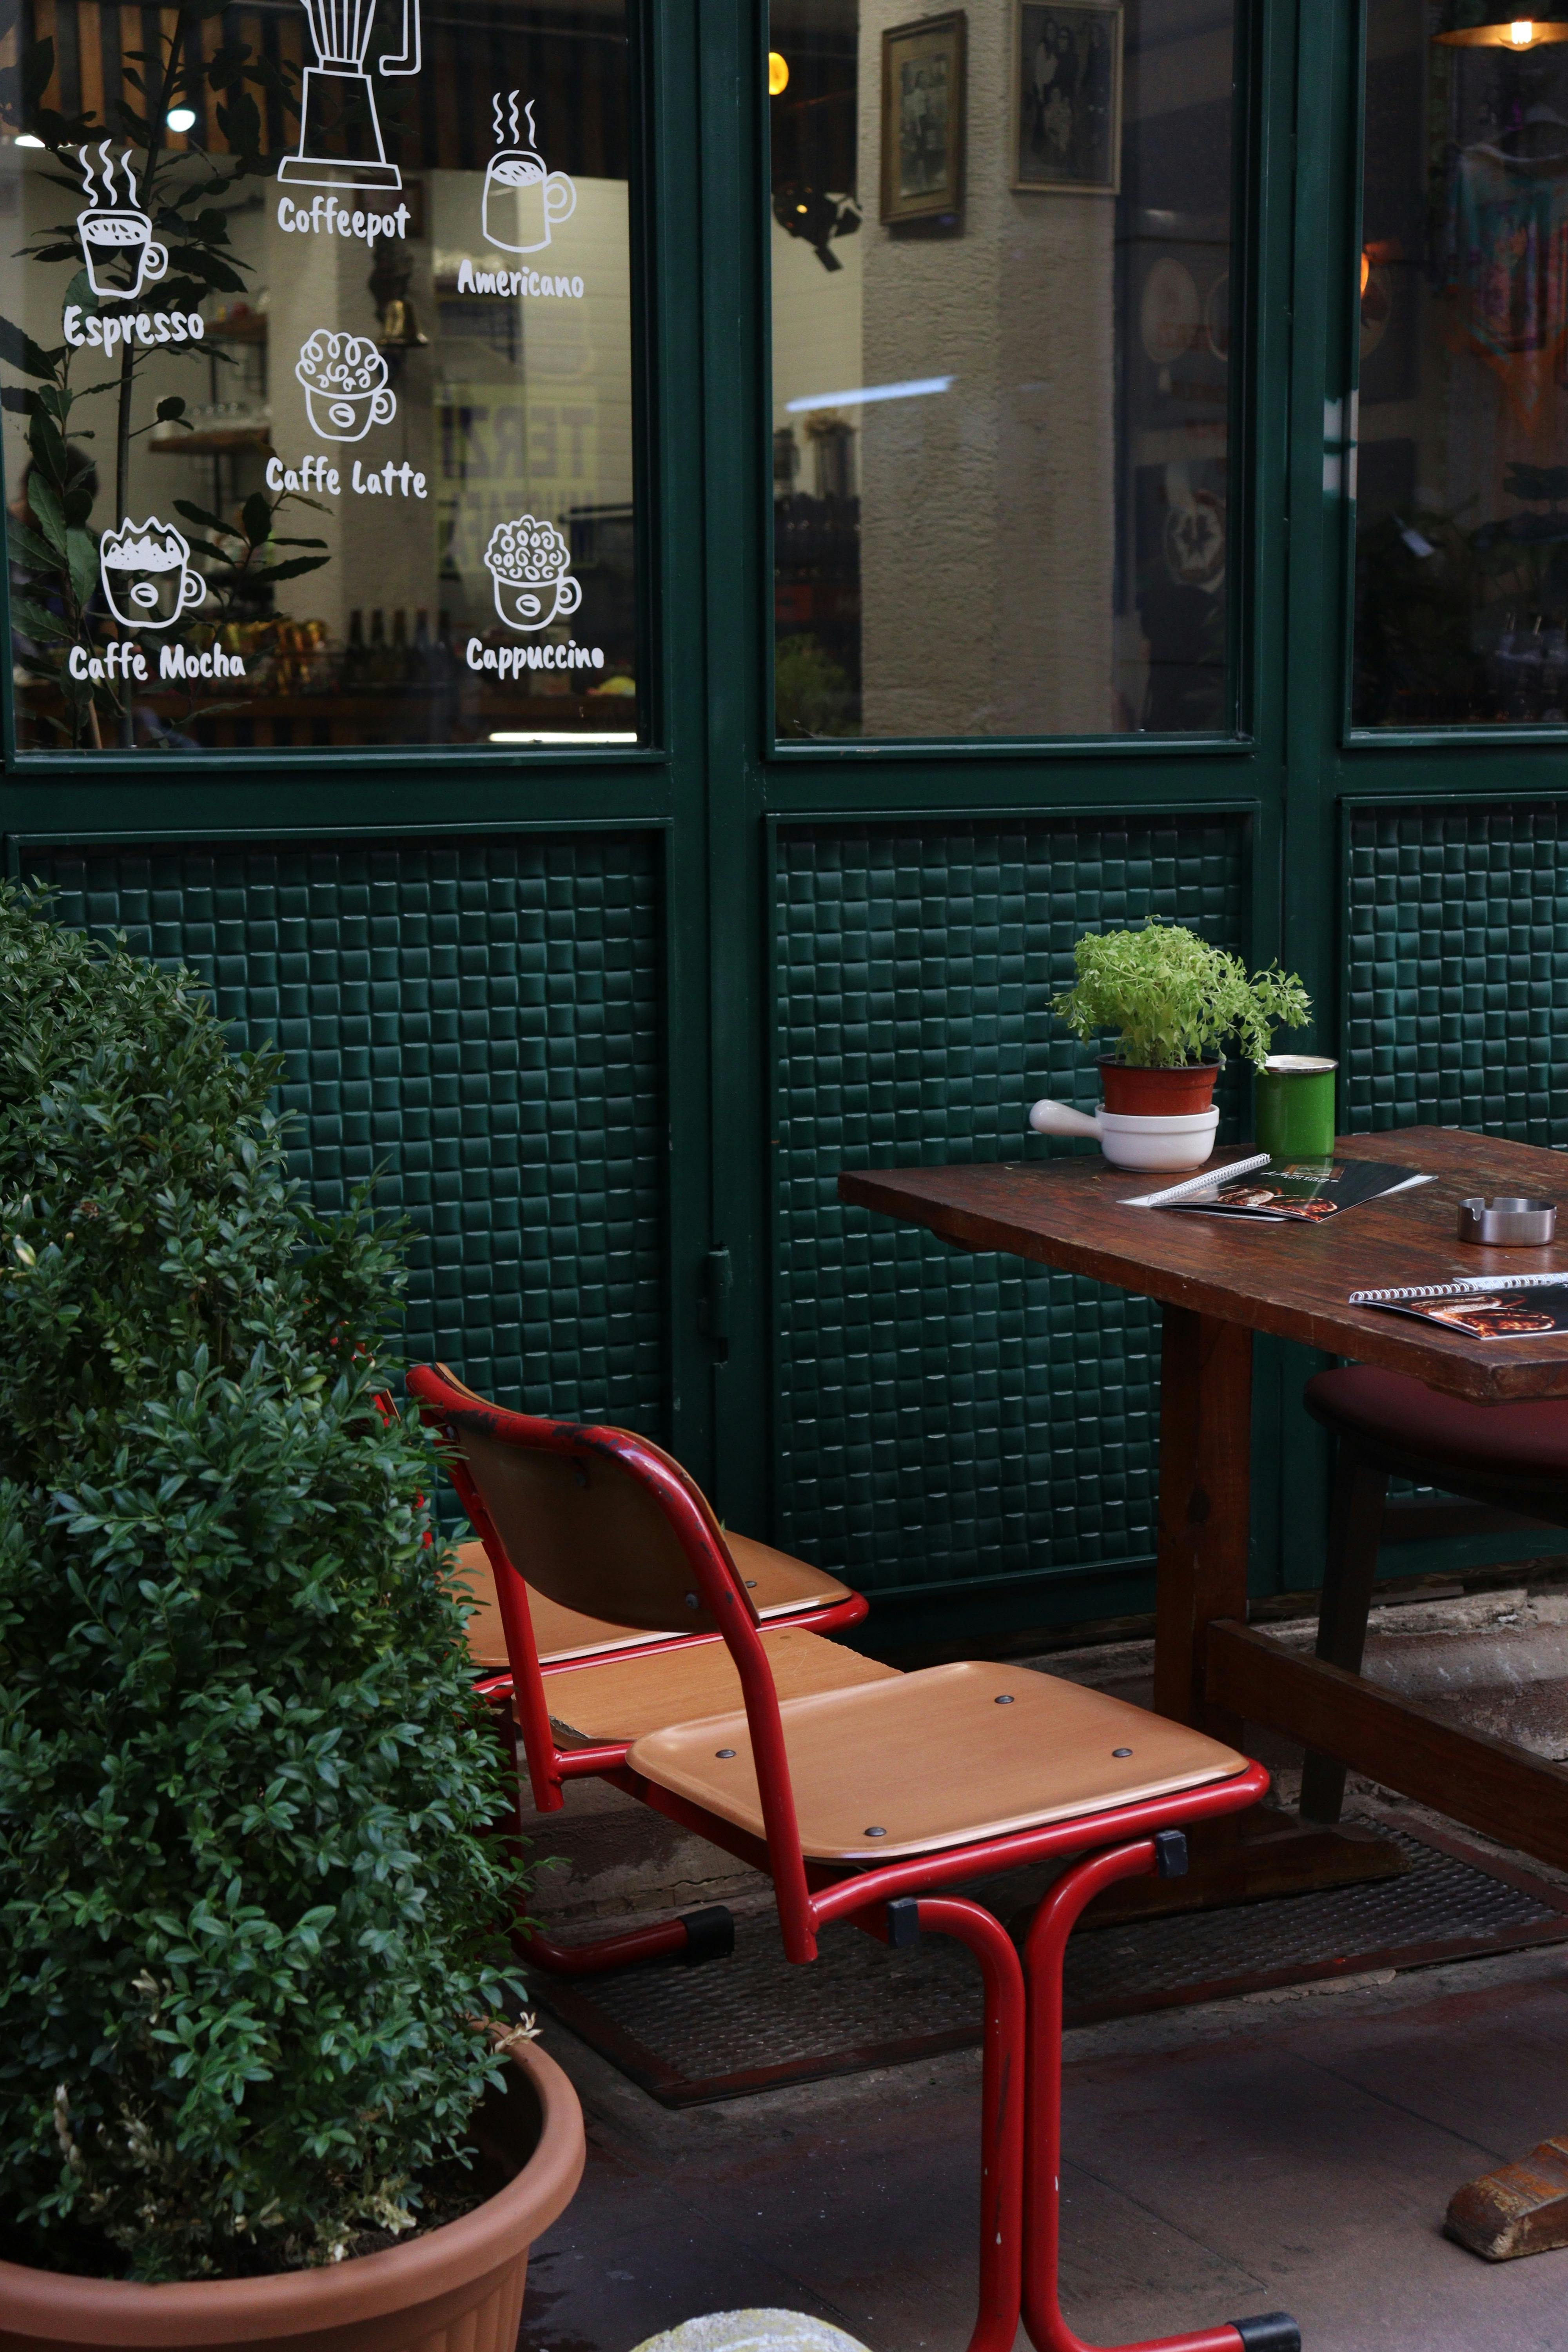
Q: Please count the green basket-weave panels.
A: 3